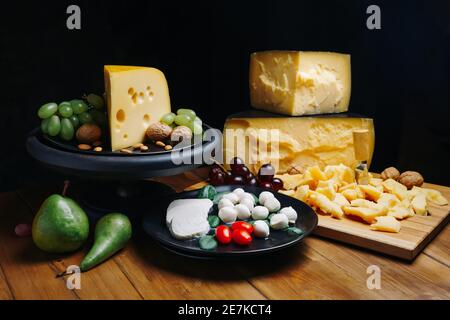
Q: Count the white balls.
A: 13